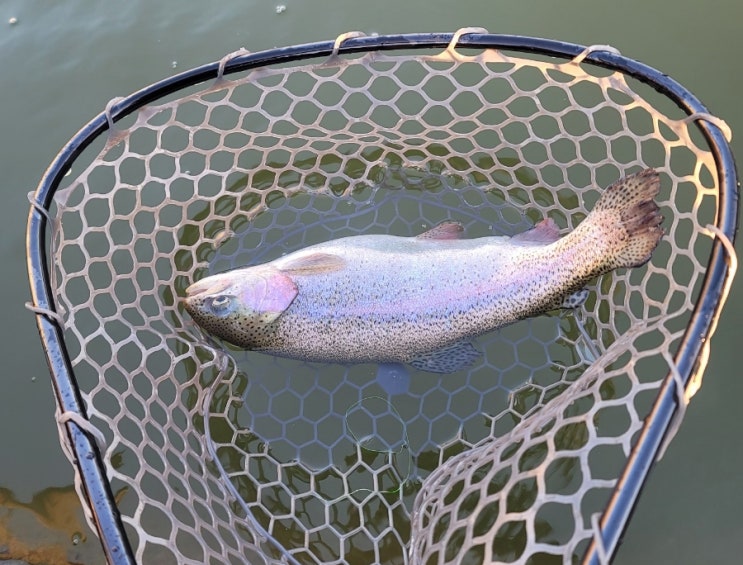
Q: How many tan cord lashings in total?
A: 12